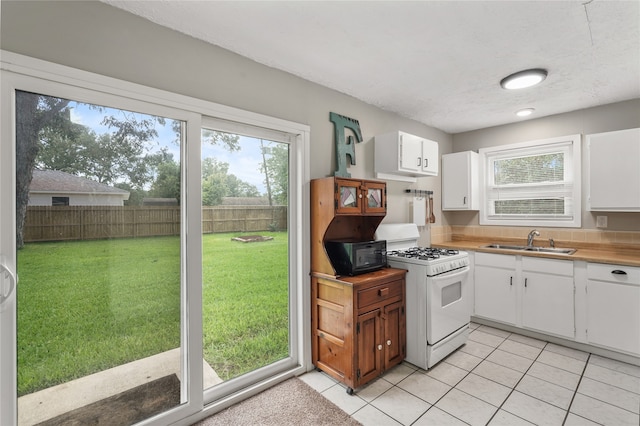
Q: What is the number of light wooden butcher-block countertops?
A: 1